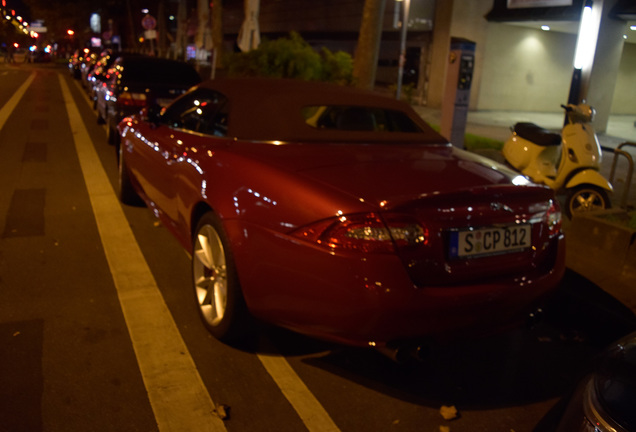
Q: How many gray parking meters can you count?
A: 1